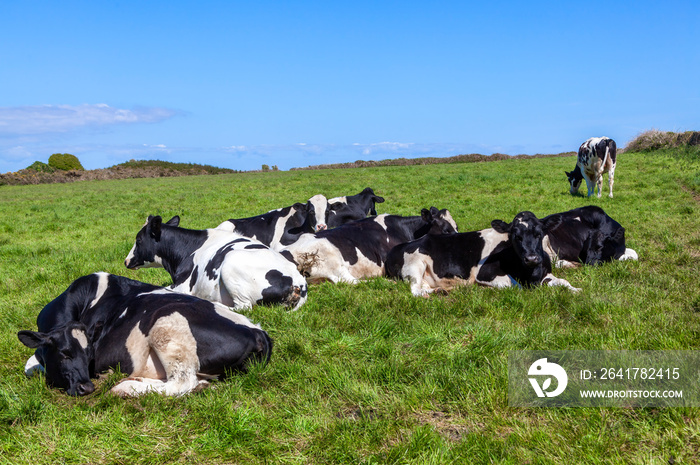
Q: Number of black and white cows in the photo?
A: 8